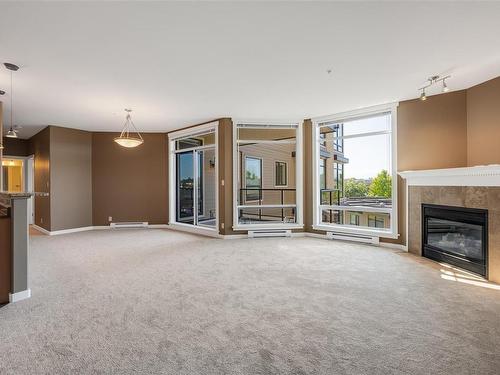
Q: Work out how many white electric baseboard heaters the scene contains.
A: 3